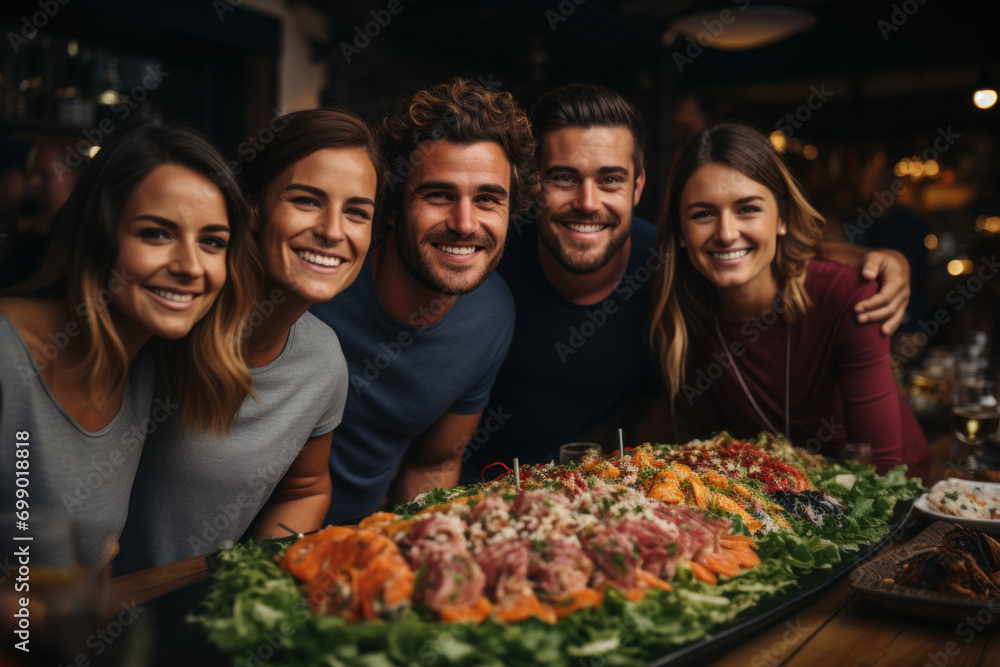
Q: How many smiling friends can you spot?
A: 5